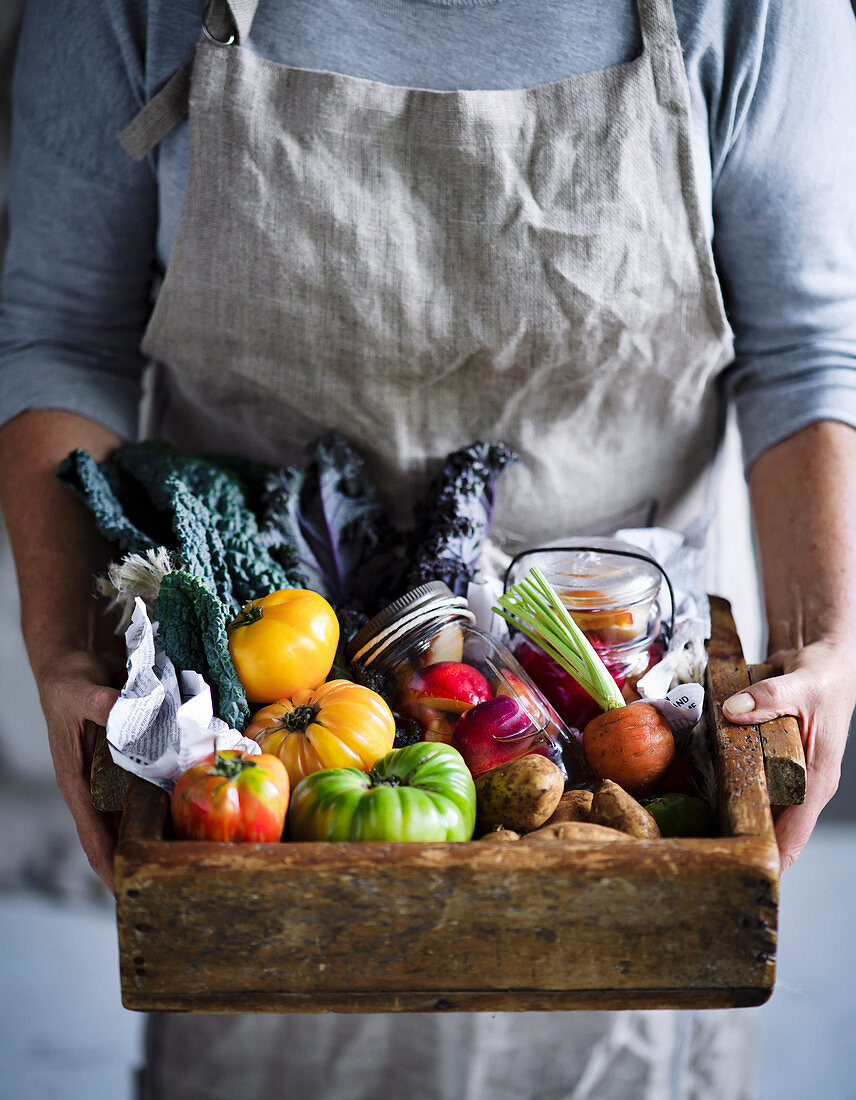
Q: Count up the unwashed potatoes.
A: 5